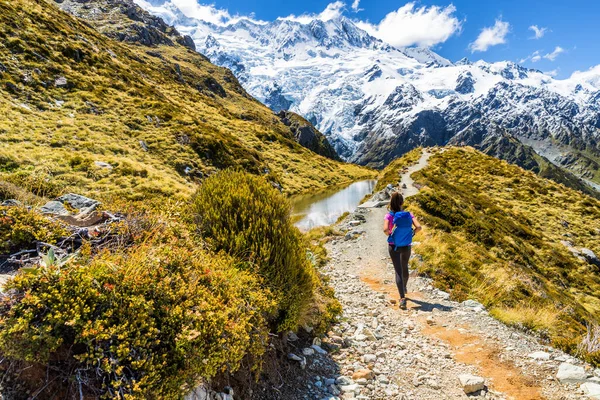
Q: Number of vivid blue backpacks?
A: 1